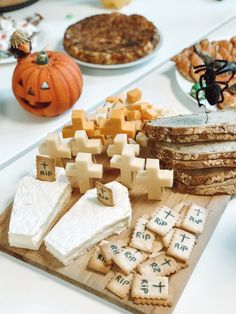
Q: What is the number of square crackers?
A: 12